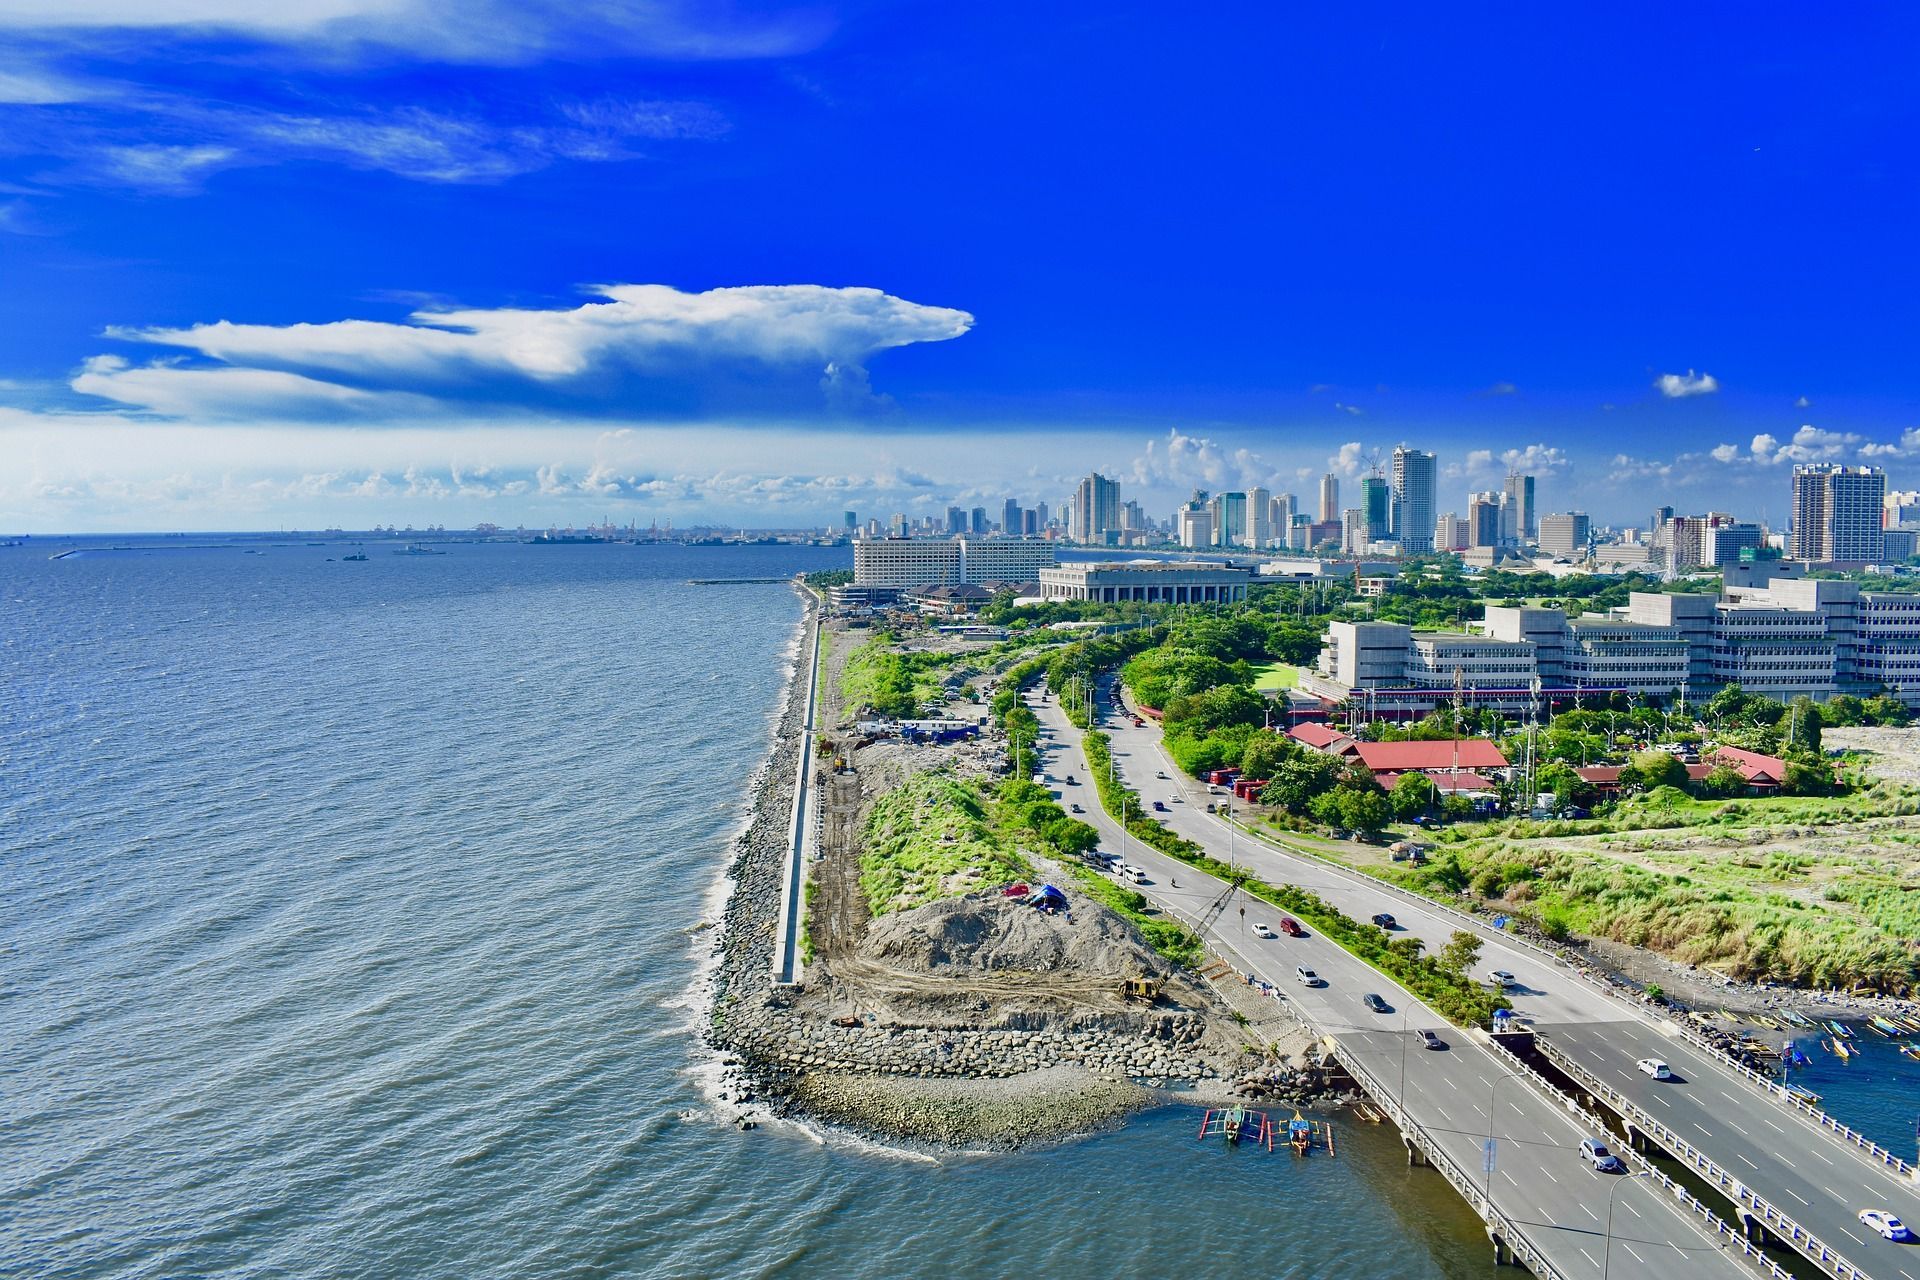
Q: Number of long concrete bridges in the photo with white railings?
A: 2